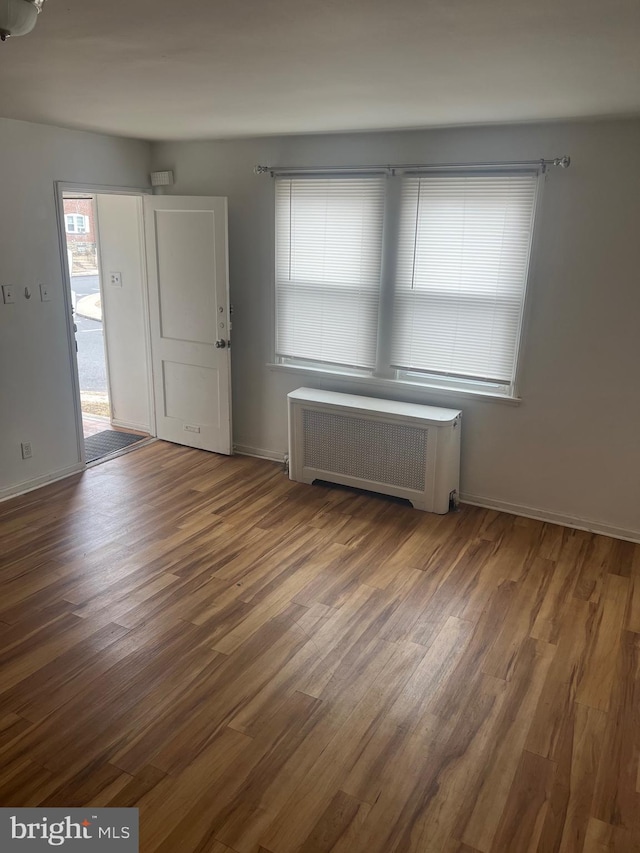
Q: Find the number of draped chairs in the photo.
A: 0